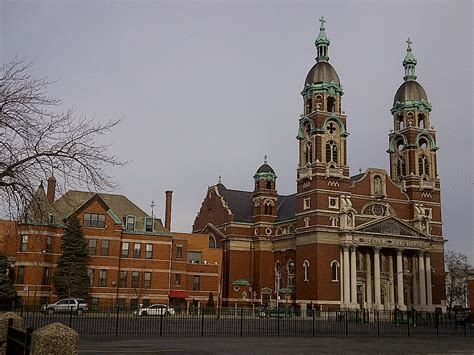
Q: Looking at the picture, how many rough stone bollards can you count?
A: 2